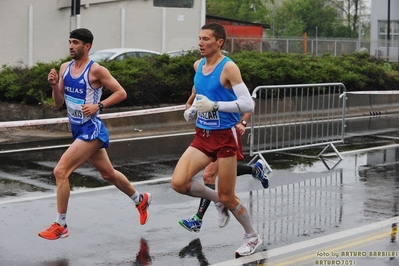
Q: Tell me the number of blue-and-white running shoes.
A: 2